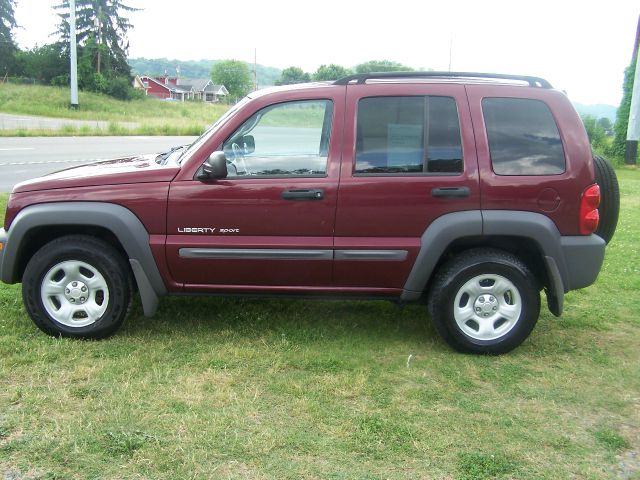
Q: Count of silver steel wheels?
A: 2